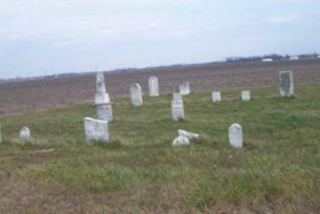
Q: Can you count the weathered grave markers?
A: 14